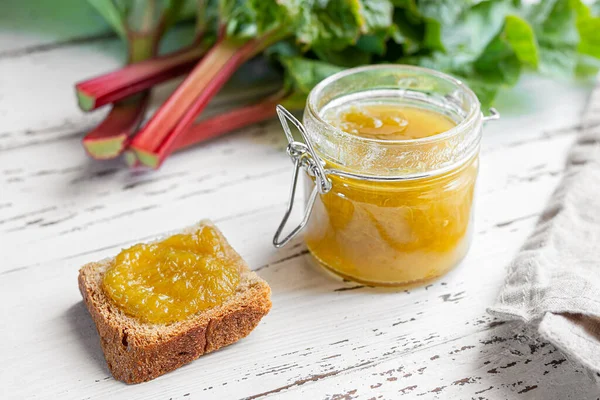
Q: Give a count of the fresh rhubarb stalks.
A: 4